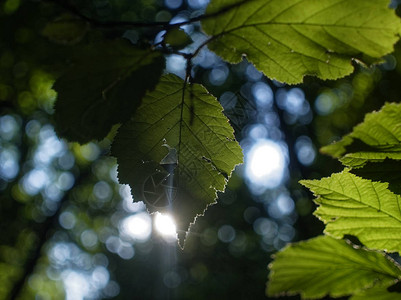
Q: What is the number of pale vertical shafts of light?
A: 1